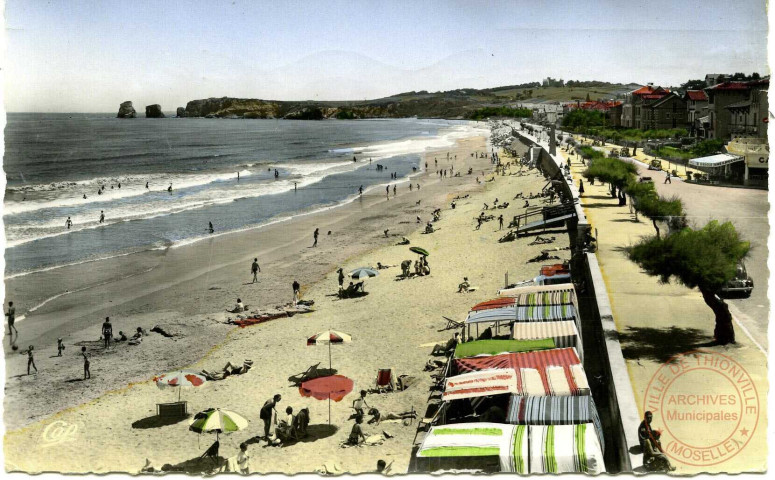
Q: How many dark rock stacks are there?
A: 2